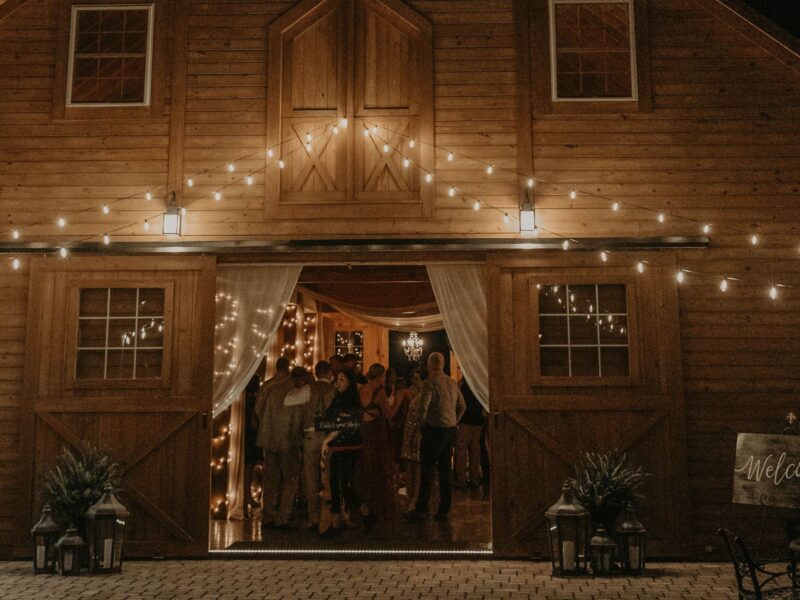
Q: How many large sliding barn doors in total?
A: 2